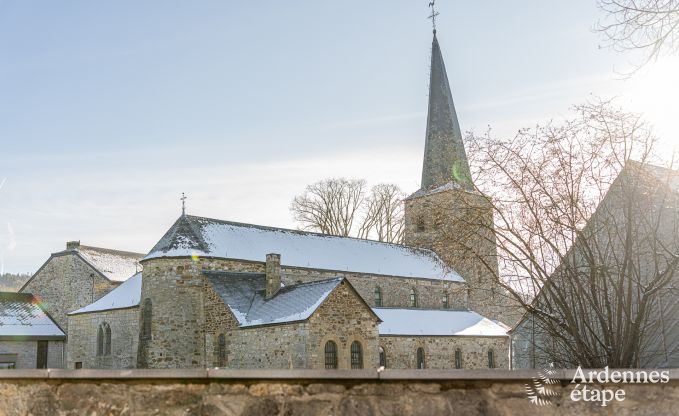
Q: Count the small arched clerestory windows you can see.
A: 3